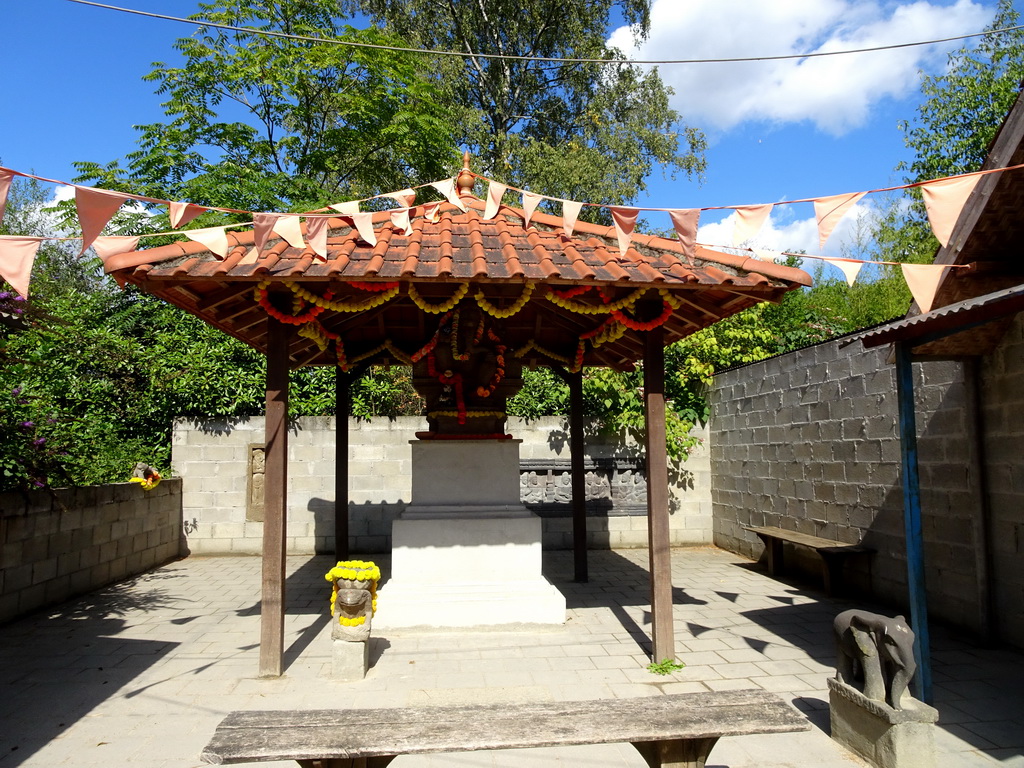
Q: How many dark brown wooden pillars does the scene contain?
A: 4